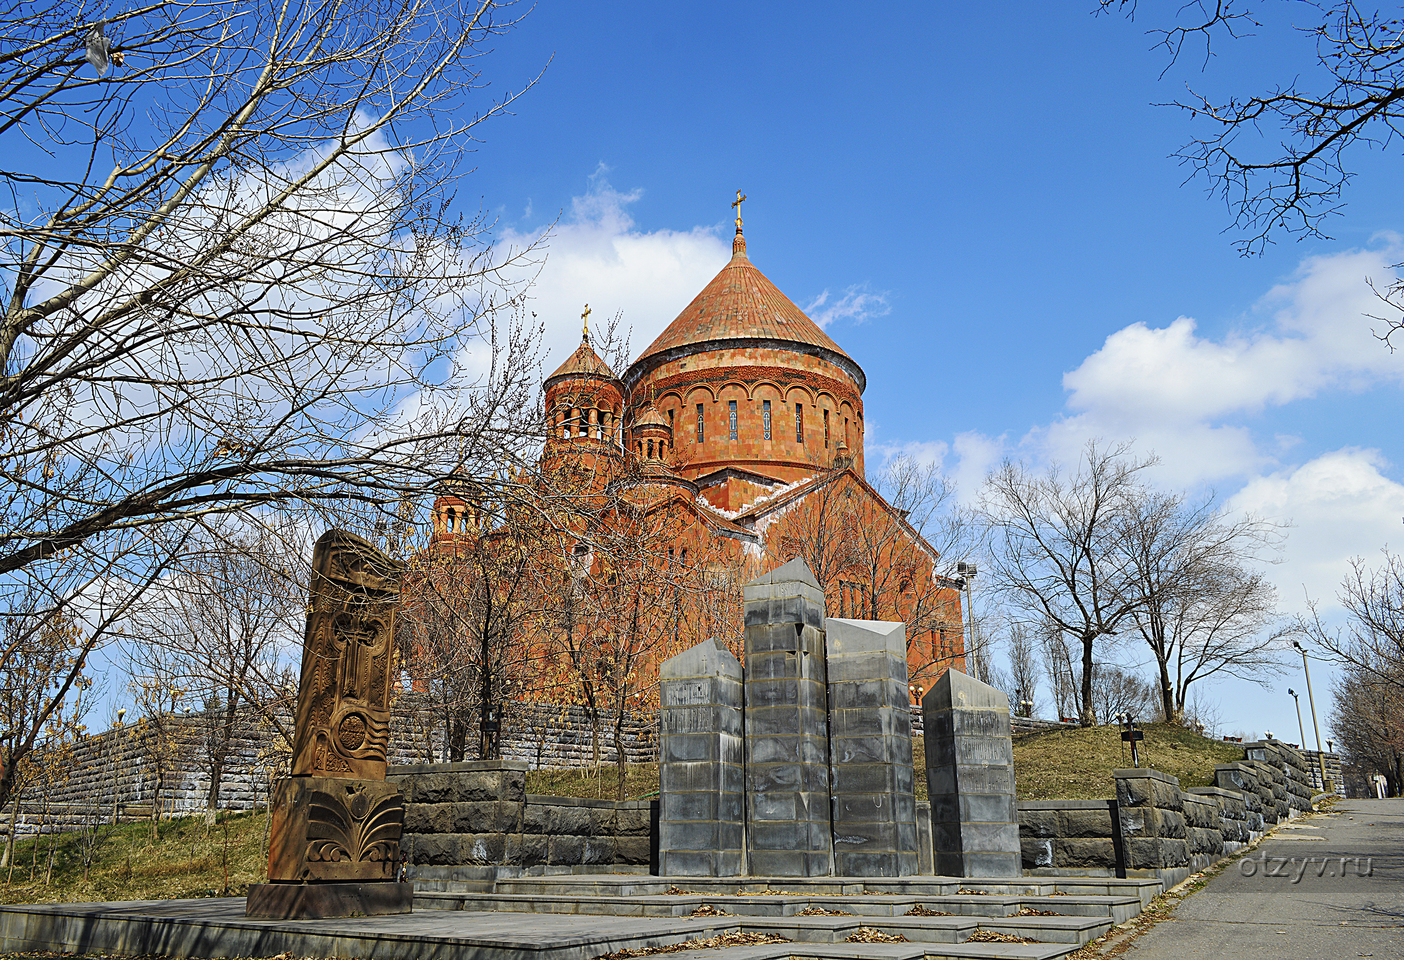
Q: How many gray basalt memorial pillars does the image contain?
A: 4